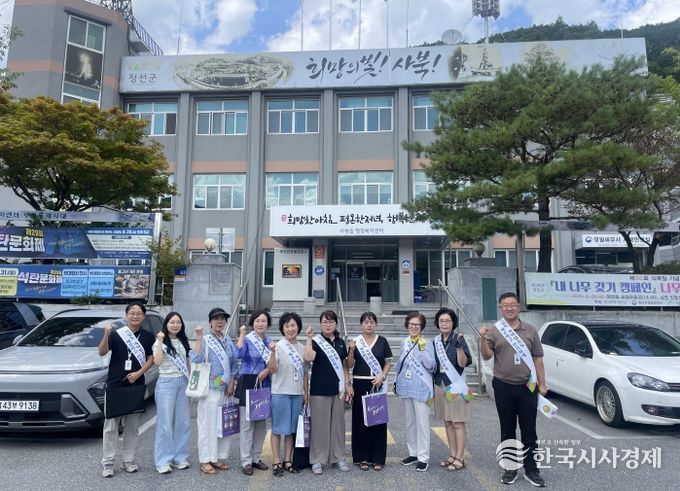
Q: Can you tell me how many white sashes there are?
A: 10